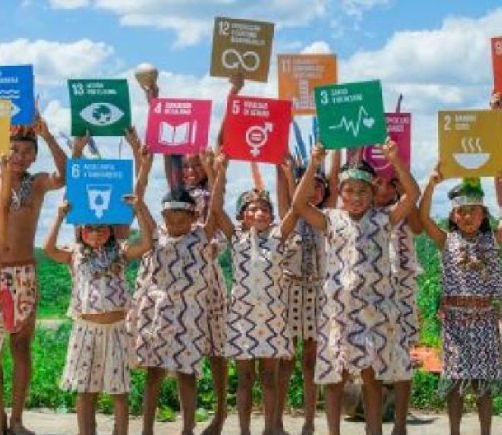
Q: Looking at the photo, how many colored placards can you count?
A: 12